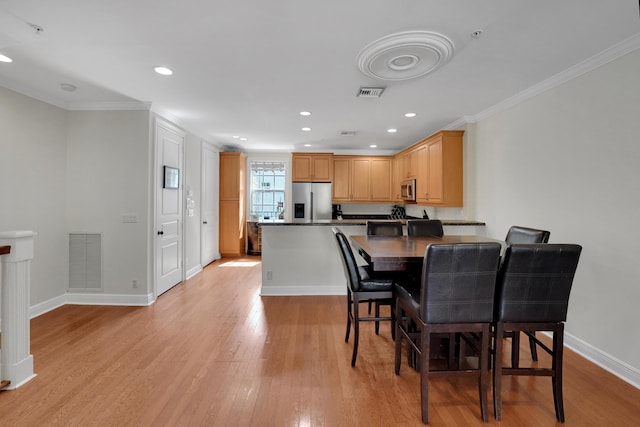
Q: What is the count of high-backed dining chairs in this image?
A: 6